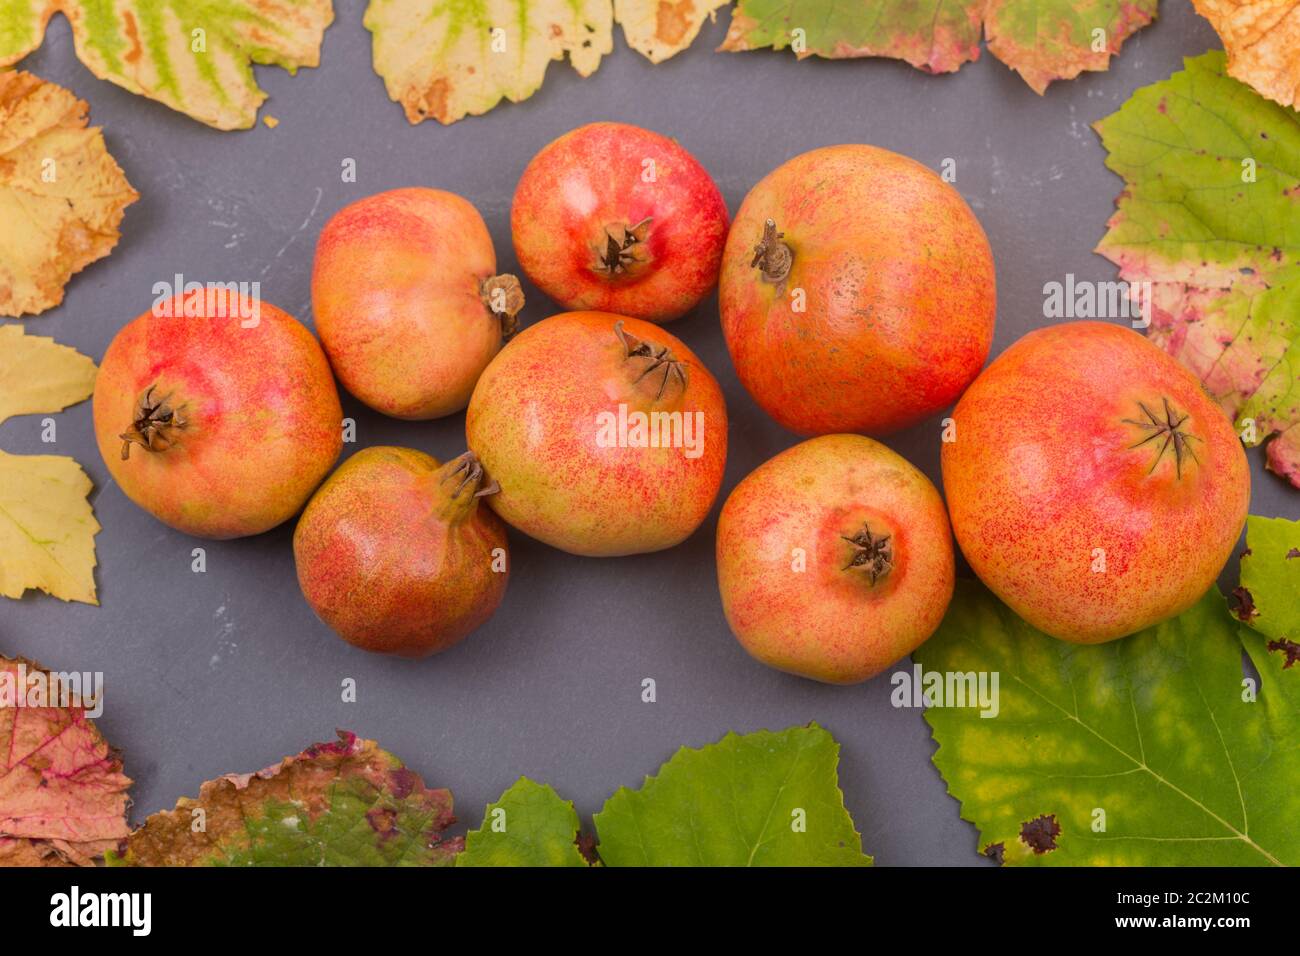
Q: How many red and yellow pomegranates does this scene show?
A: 8